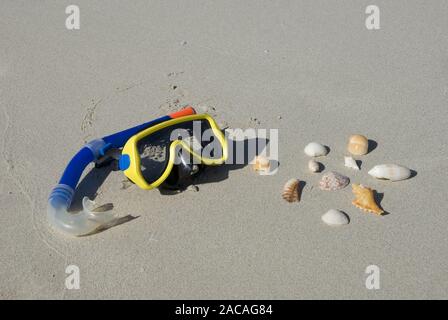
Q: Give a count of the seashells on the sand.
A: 10